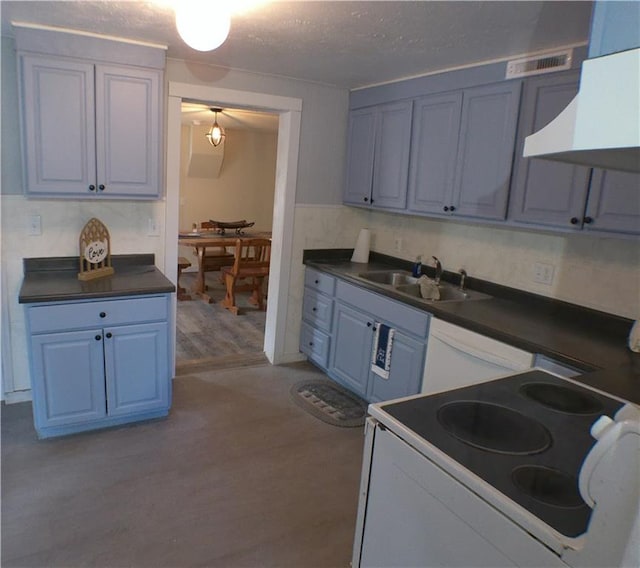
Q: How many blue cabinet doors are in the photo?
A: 12